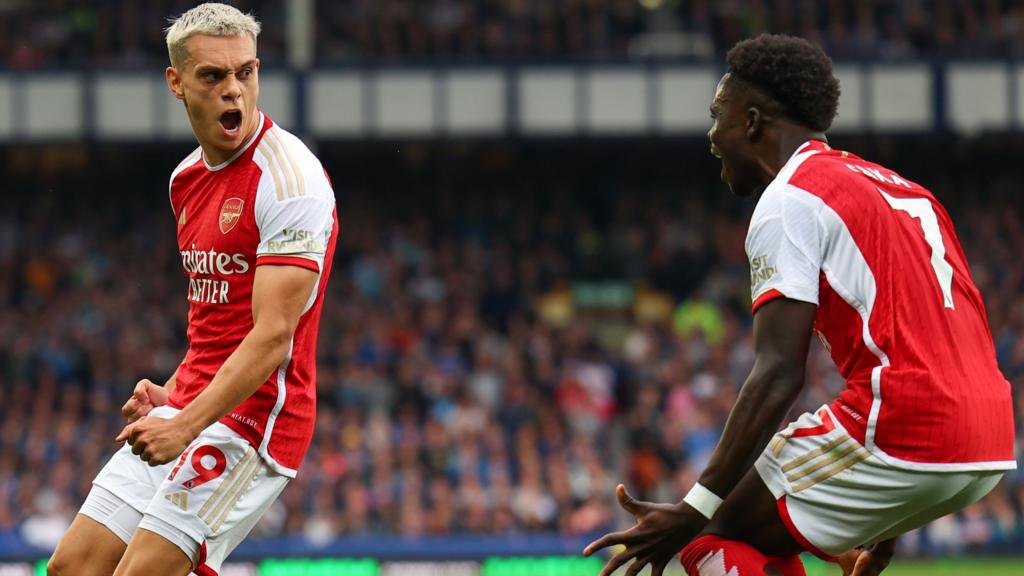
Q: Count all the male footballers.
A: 2